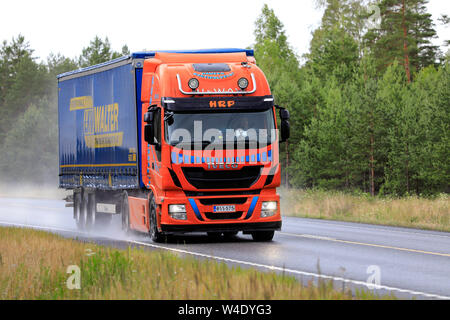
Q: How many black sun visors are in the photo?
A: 1